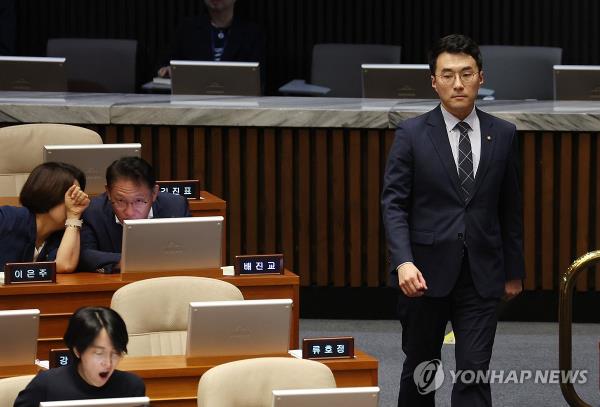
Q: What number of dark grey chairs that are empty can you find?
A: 3